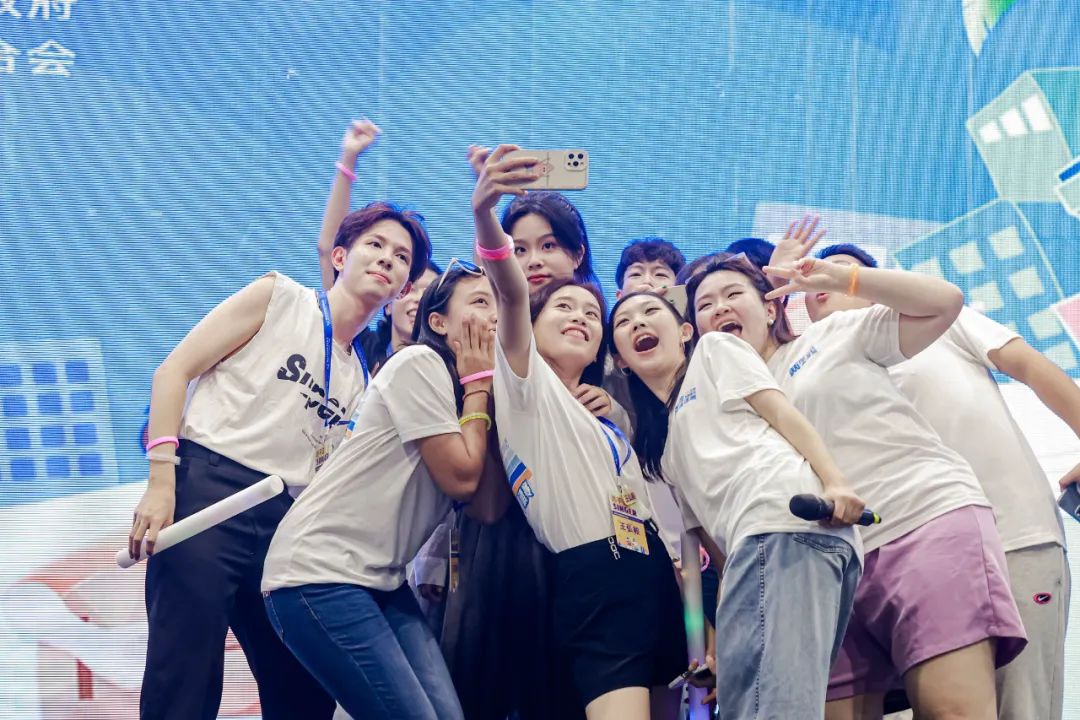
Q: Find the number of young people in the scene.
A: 11